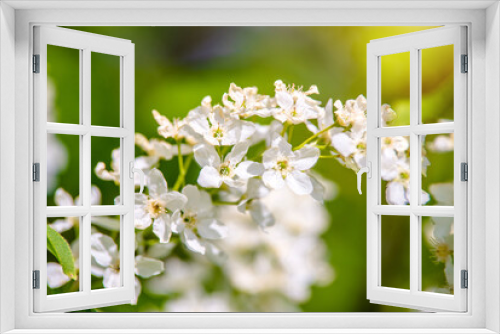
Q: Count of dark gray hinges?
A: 6